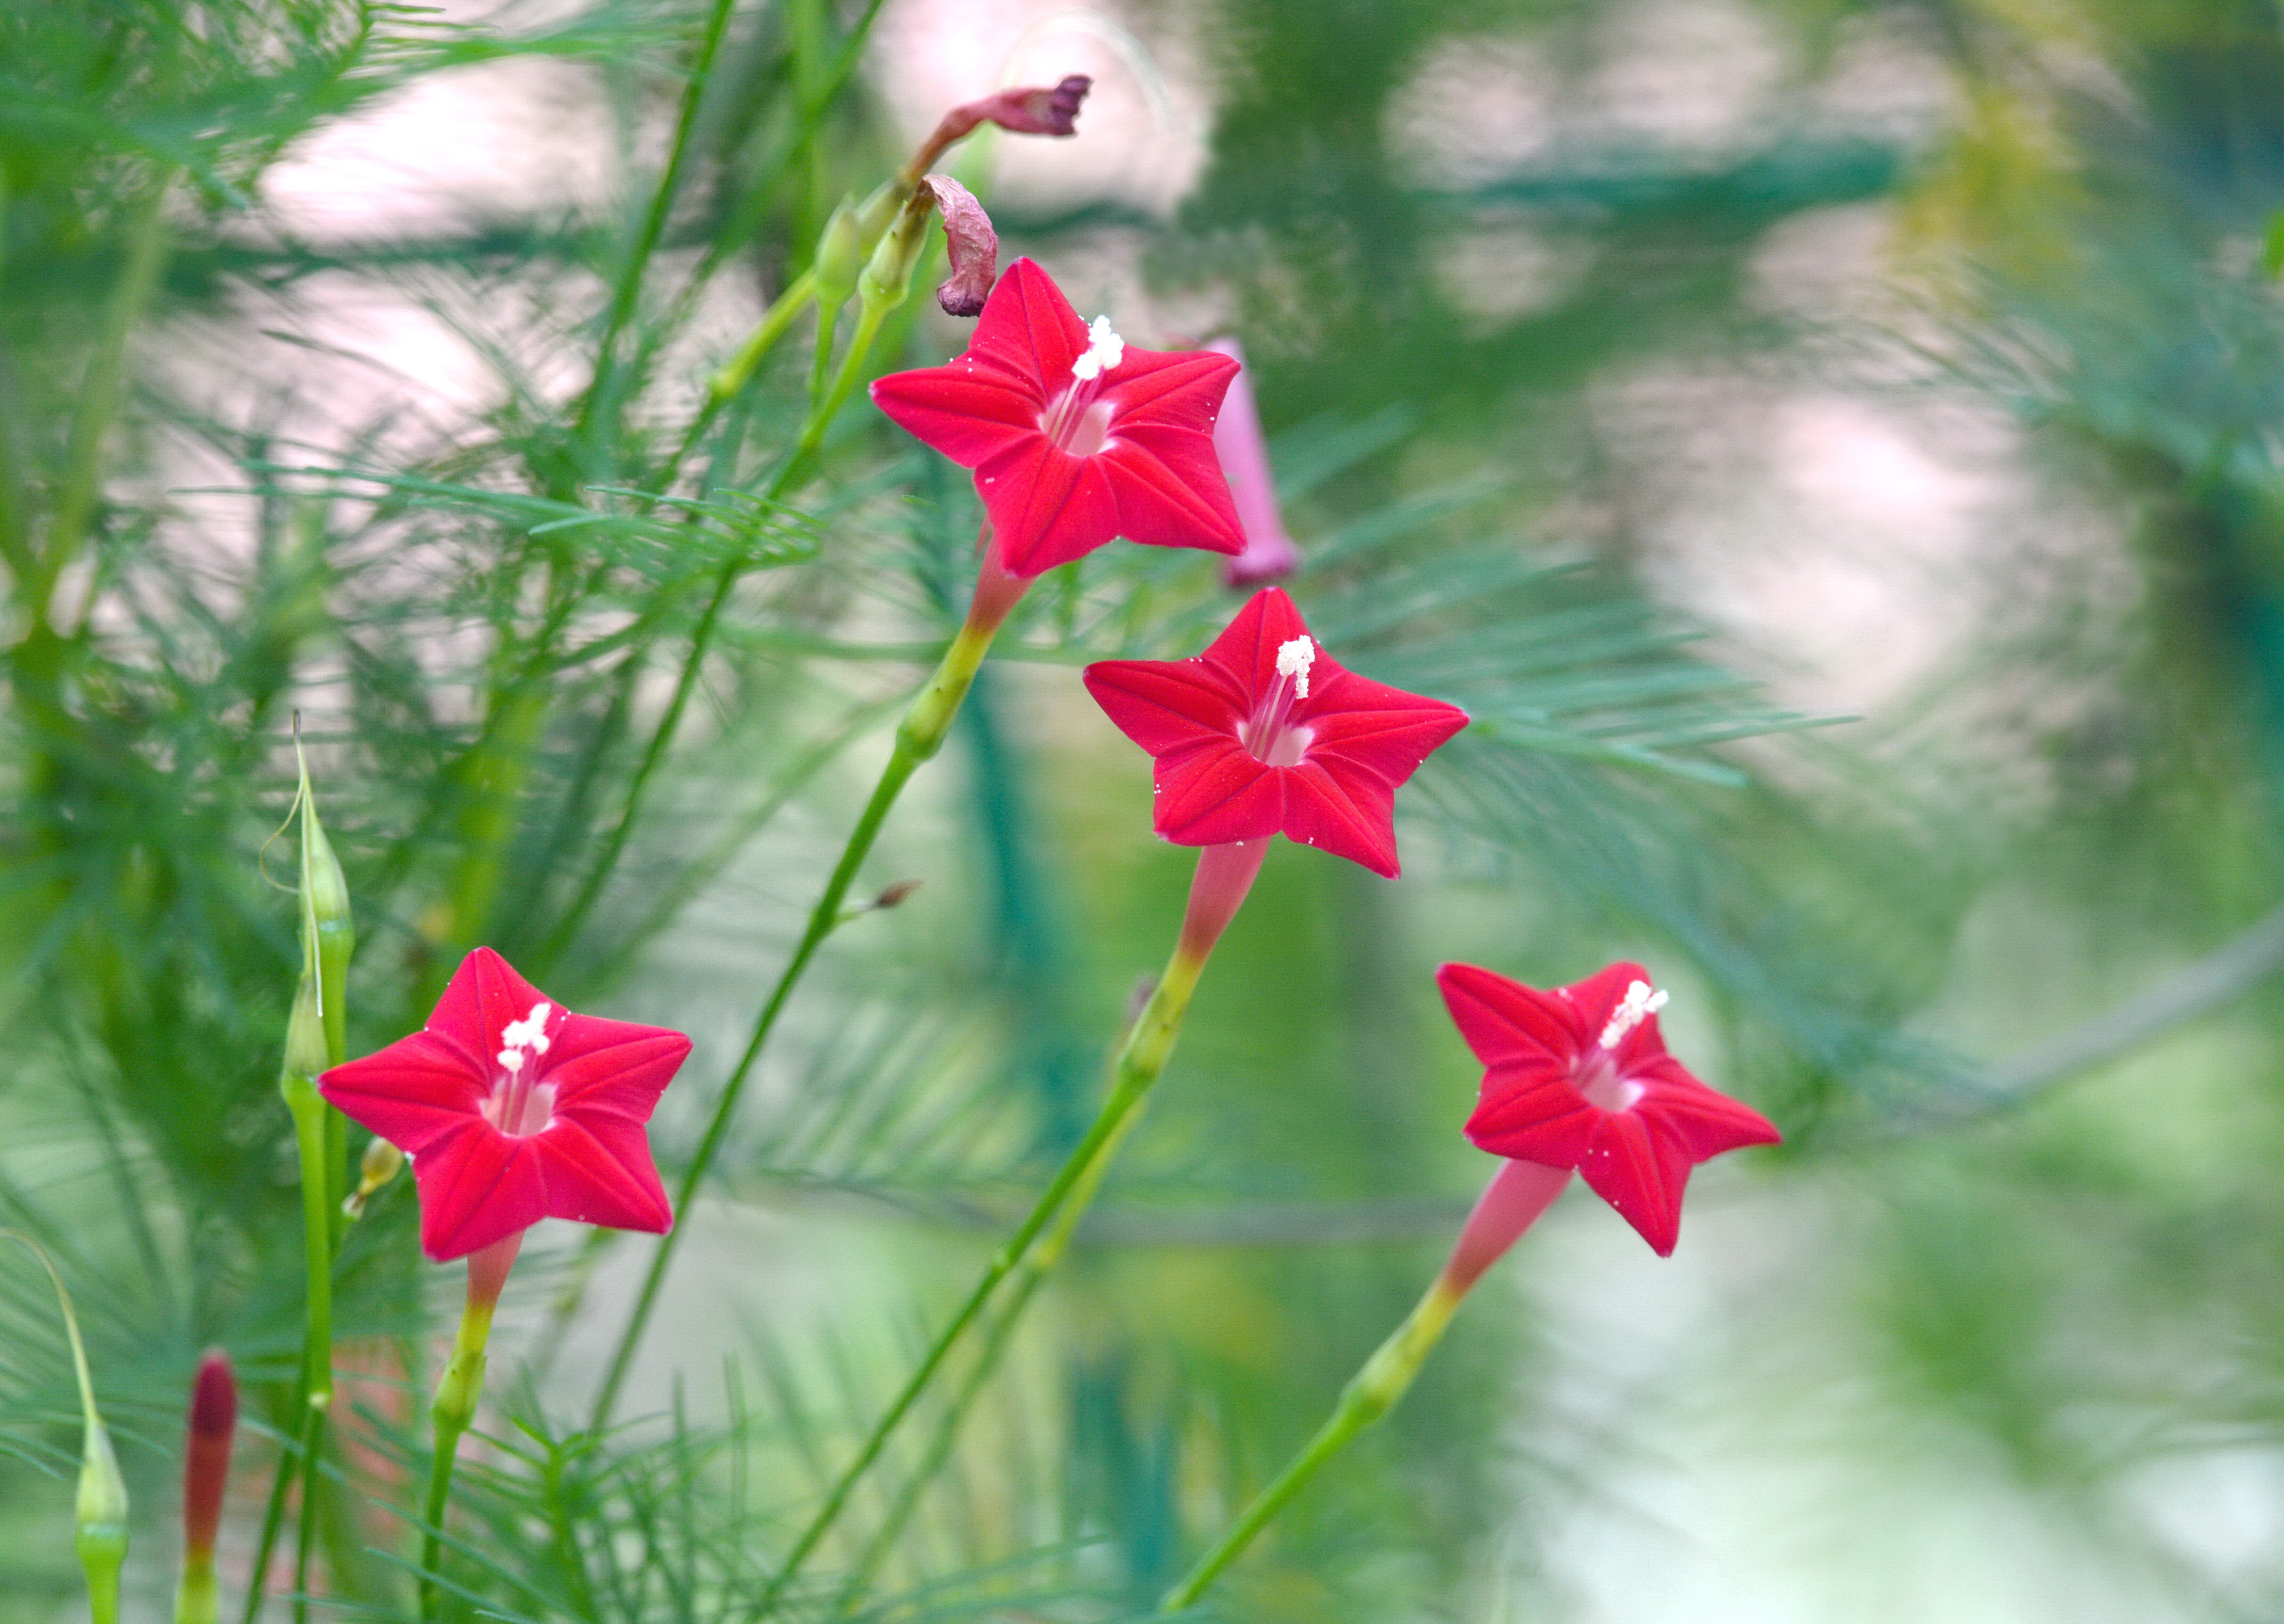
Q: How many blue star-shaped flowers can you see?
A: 0